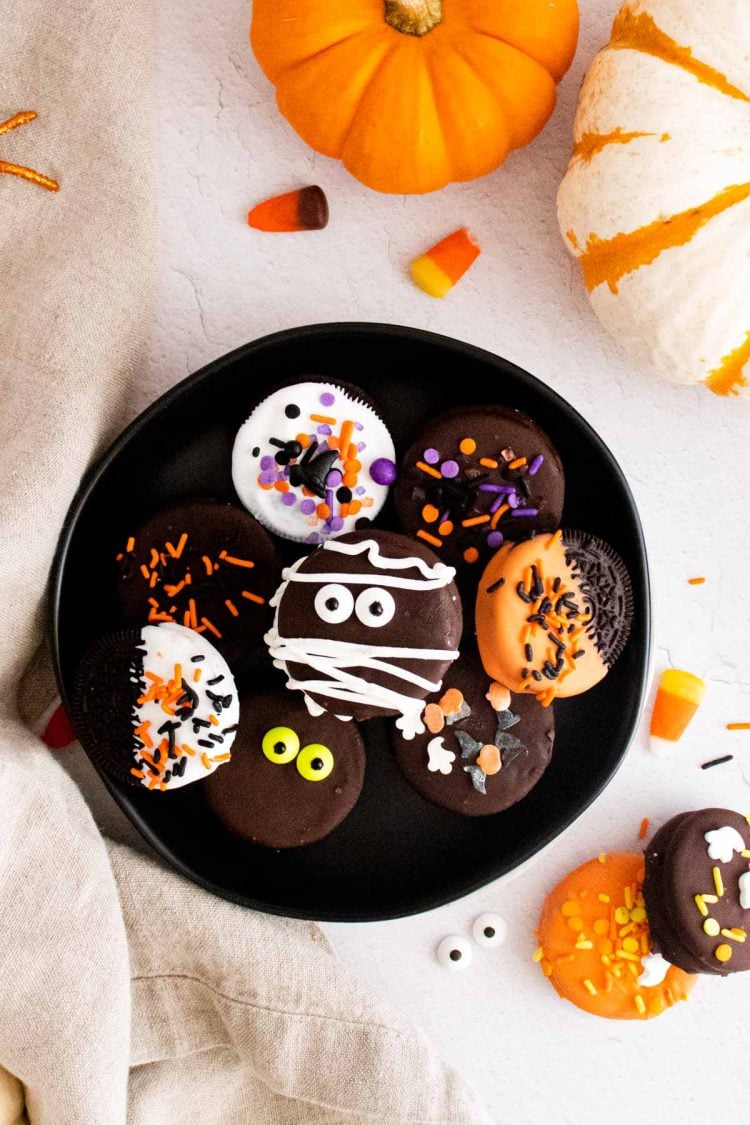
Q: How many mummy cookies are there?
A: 1